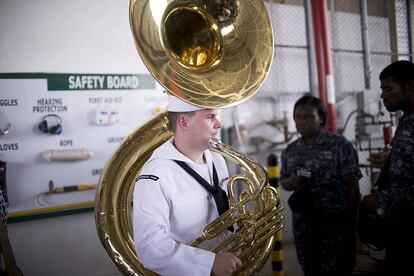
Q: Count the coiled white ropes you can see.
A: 1